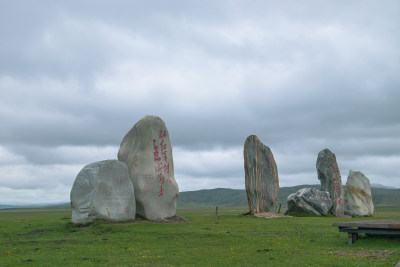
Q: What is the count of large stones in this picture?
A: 6